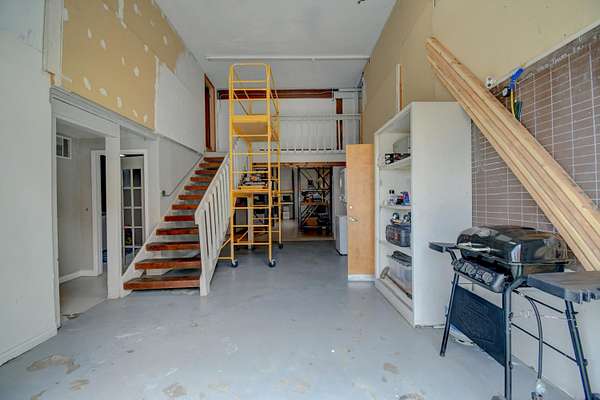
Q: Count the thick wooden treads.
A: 12